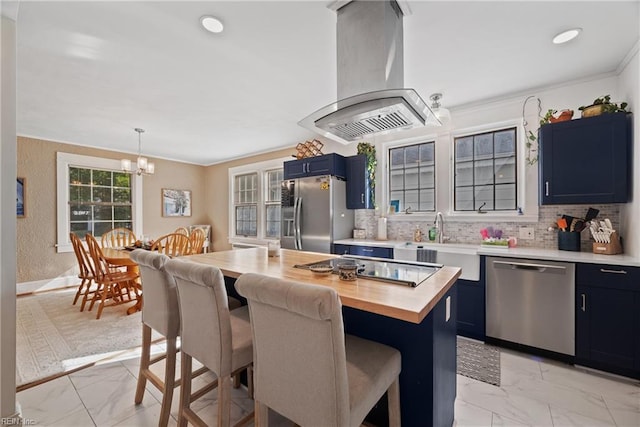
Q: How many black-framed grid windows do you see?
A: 2